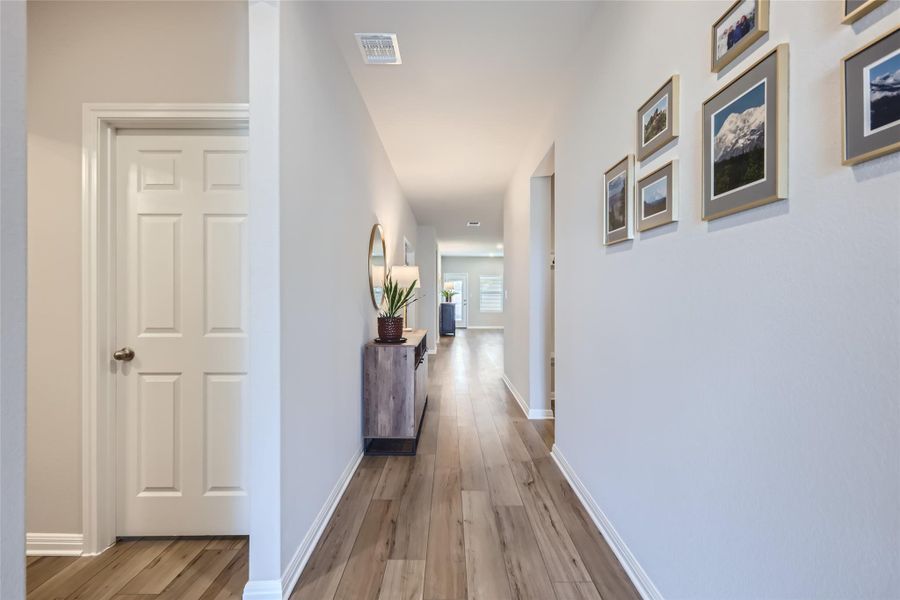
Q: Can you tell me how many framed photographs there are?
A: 7